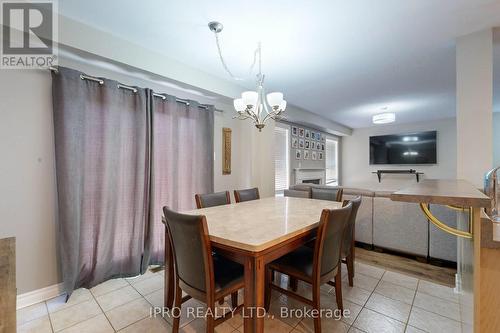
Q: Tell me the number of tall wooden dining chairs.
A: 6